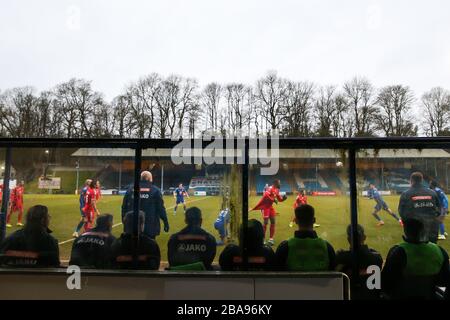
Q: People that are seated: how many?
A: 8